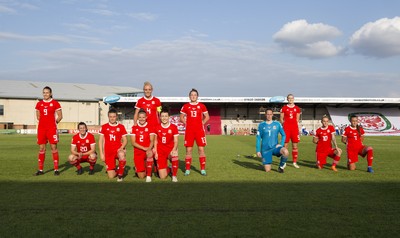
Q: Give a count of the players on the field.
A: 11